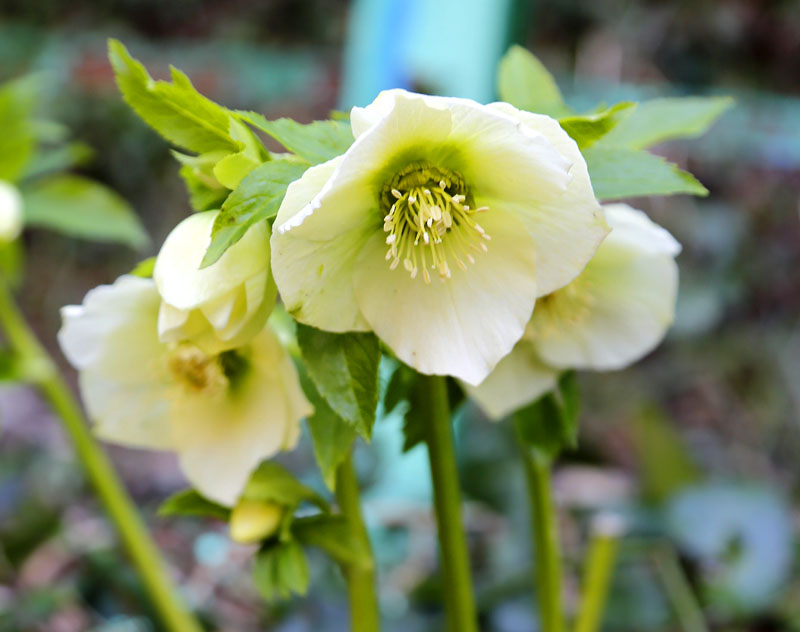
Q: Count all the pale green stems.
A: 5